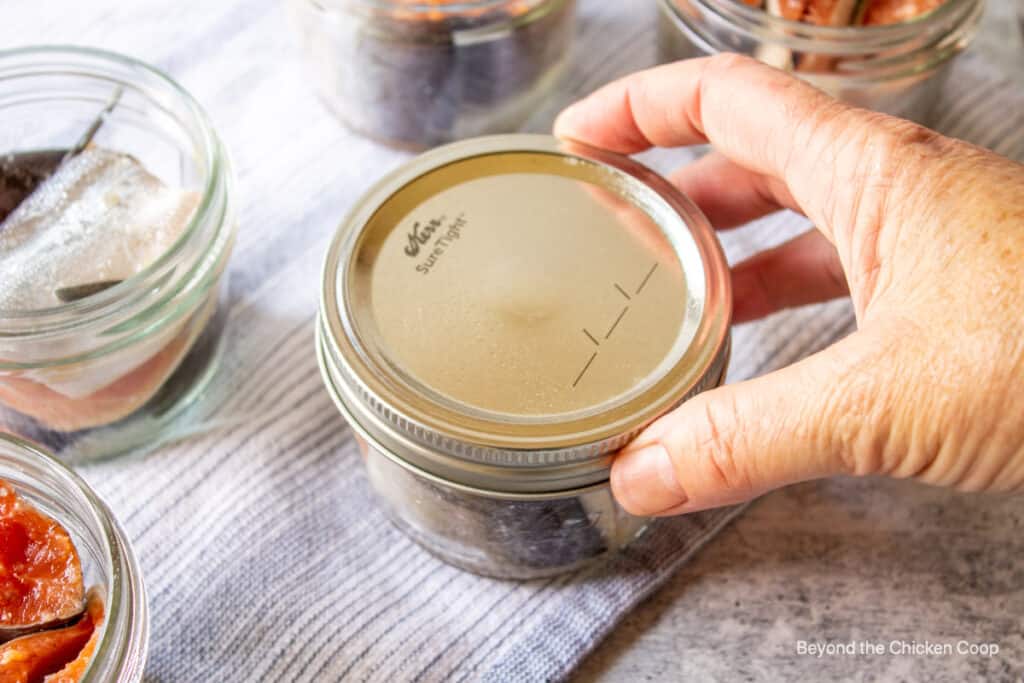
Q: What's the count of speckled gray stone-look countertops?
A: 1